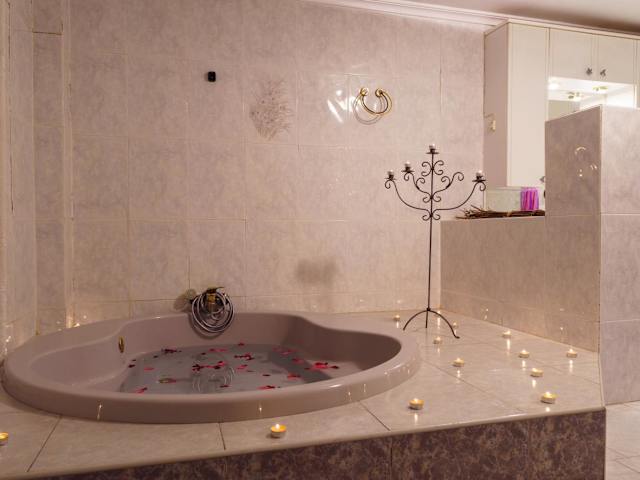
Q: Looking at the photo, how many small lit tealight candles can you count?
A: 13